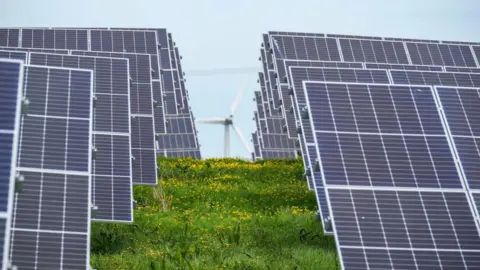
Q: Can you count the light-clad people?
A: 0